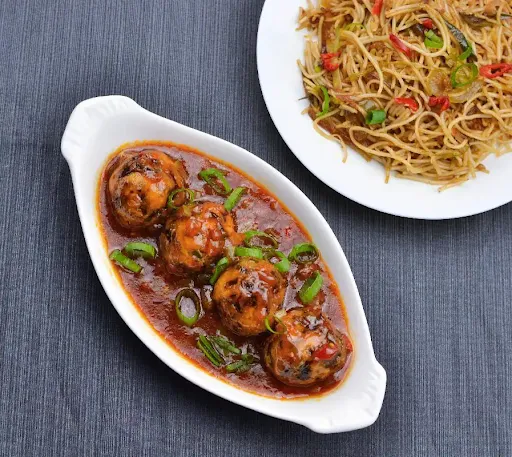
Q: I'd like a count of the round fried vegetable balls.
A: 4